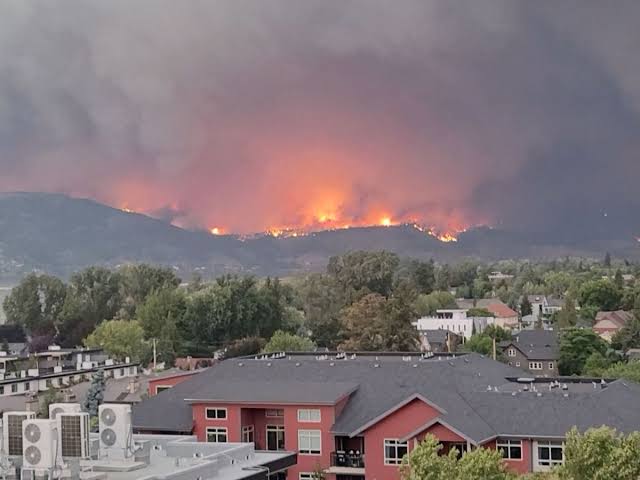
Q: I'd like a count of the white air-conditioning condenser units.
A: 5